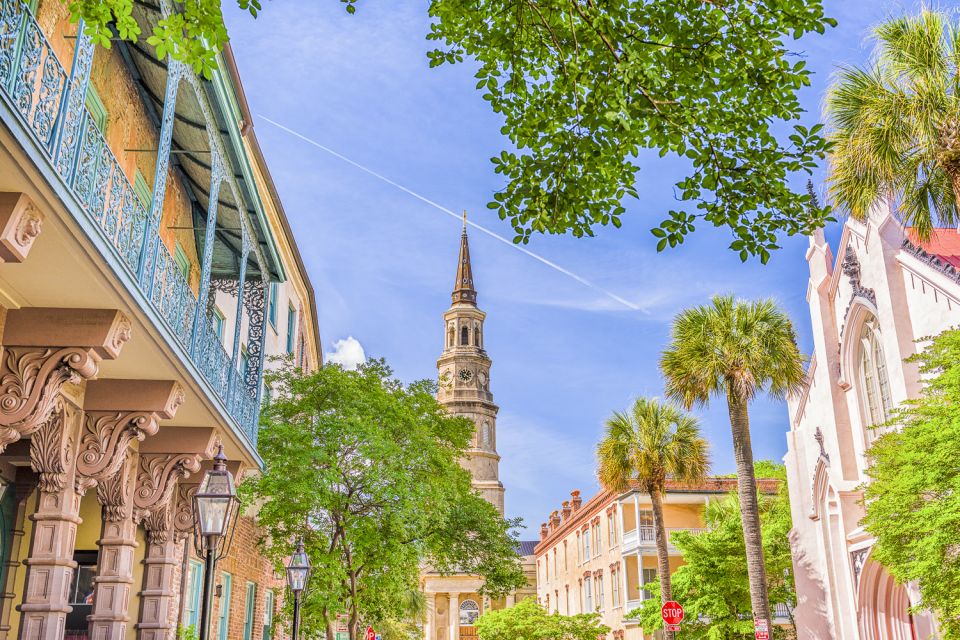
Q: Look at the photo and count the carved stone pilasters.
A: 3